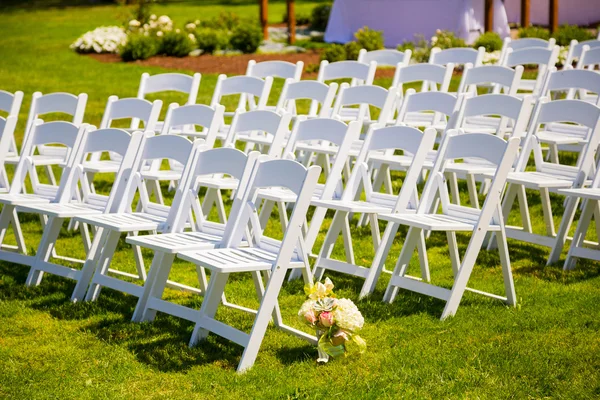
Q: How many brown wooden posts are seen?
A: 5